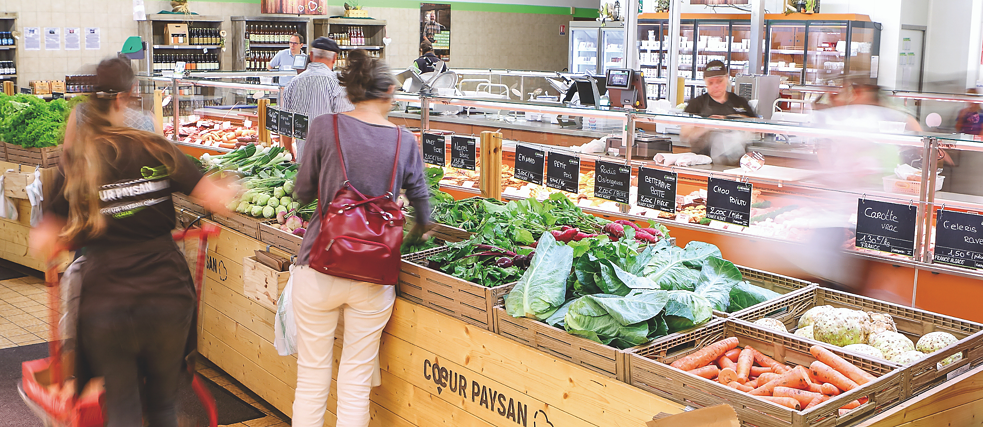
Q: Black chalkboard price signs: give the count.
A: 12